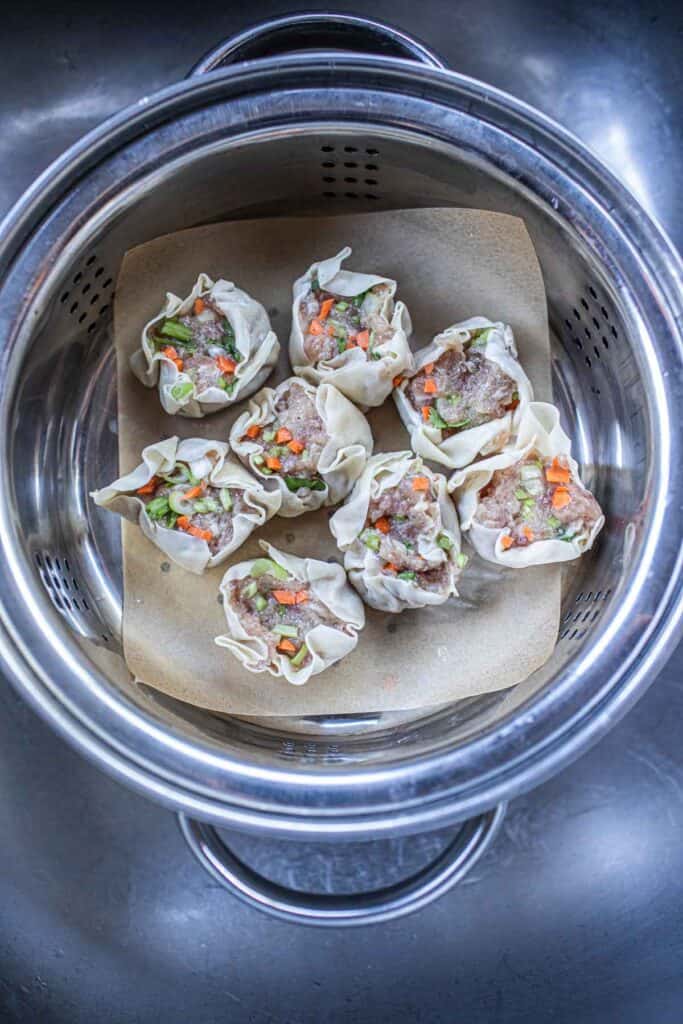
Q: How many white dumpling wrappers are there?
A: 8